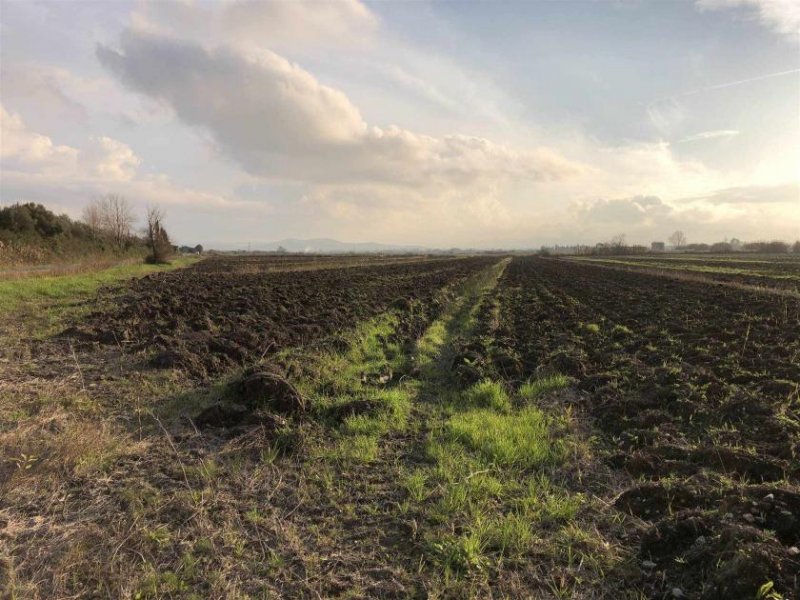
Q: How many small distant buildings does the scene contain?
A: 1